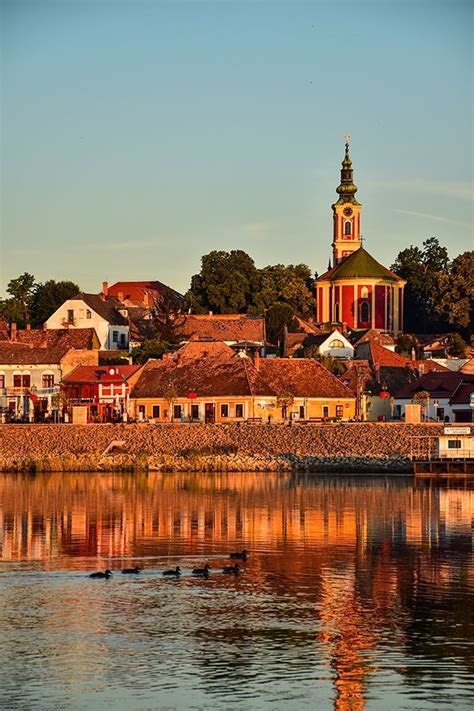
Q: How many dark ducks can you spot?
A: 6